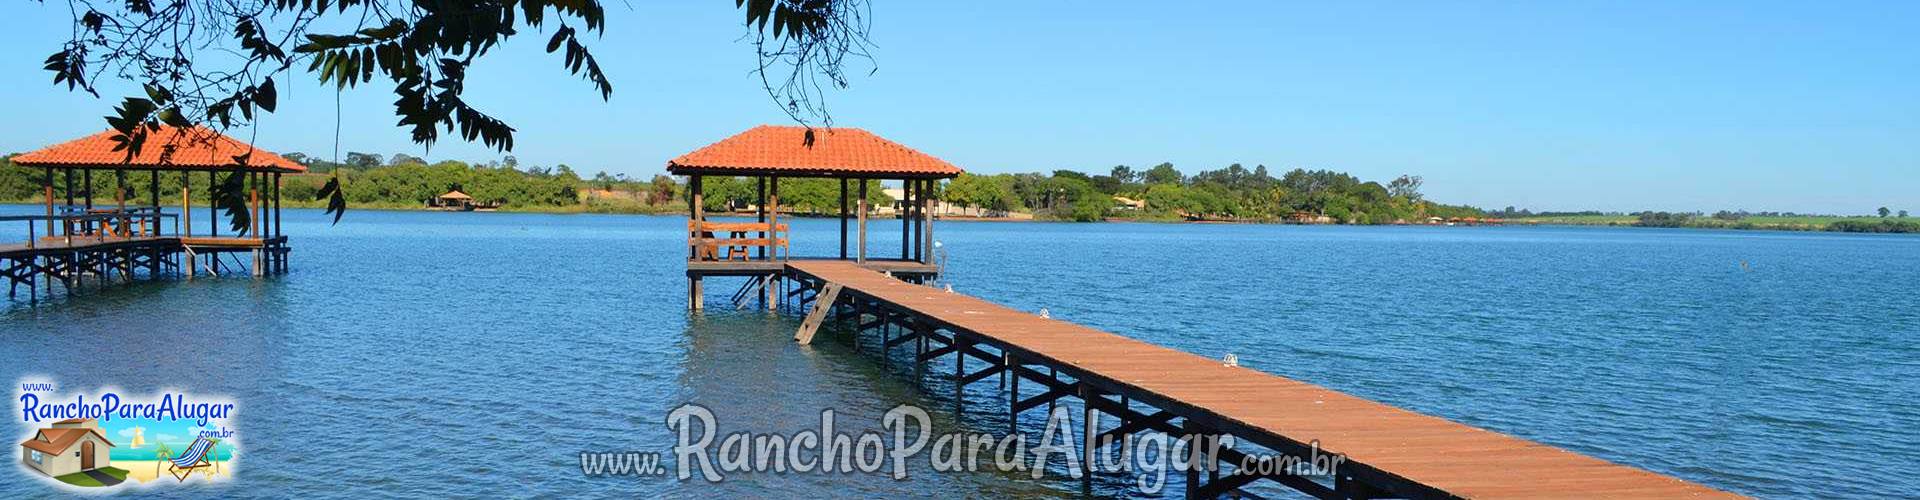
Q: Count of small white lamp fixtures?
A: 4